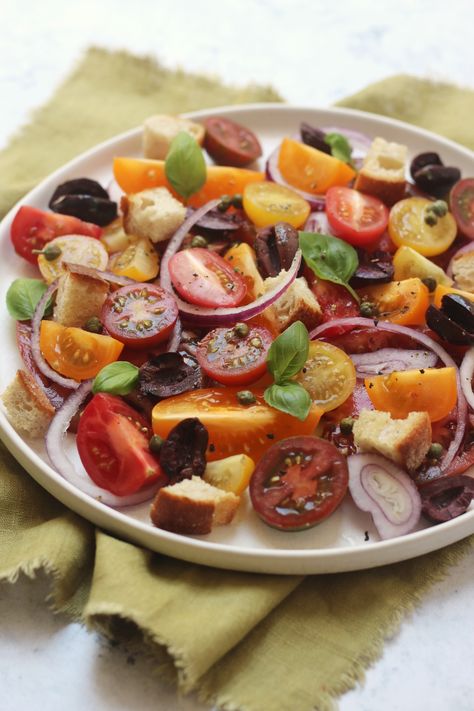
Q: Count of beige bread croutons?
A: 9